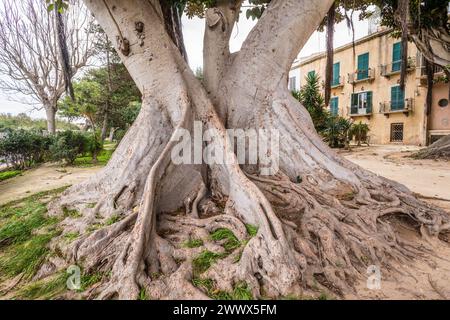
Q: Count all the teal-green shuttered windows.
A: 7